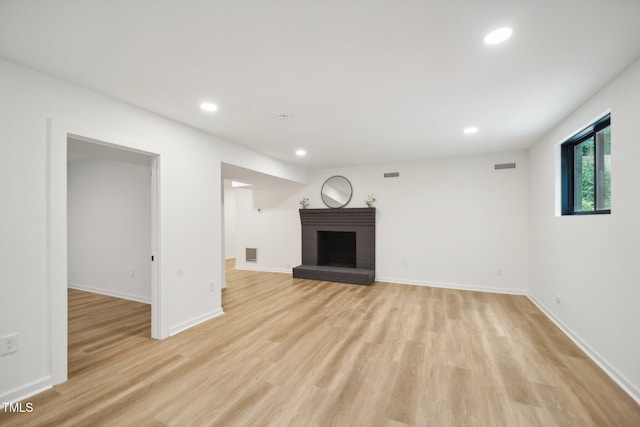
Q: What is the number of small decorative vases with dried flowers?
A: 2